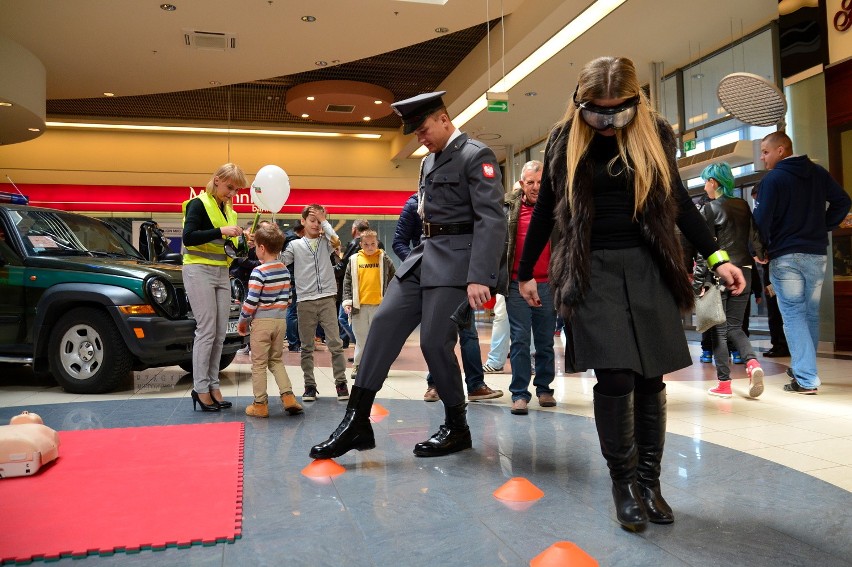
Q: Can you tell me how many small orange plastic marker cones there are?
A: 4